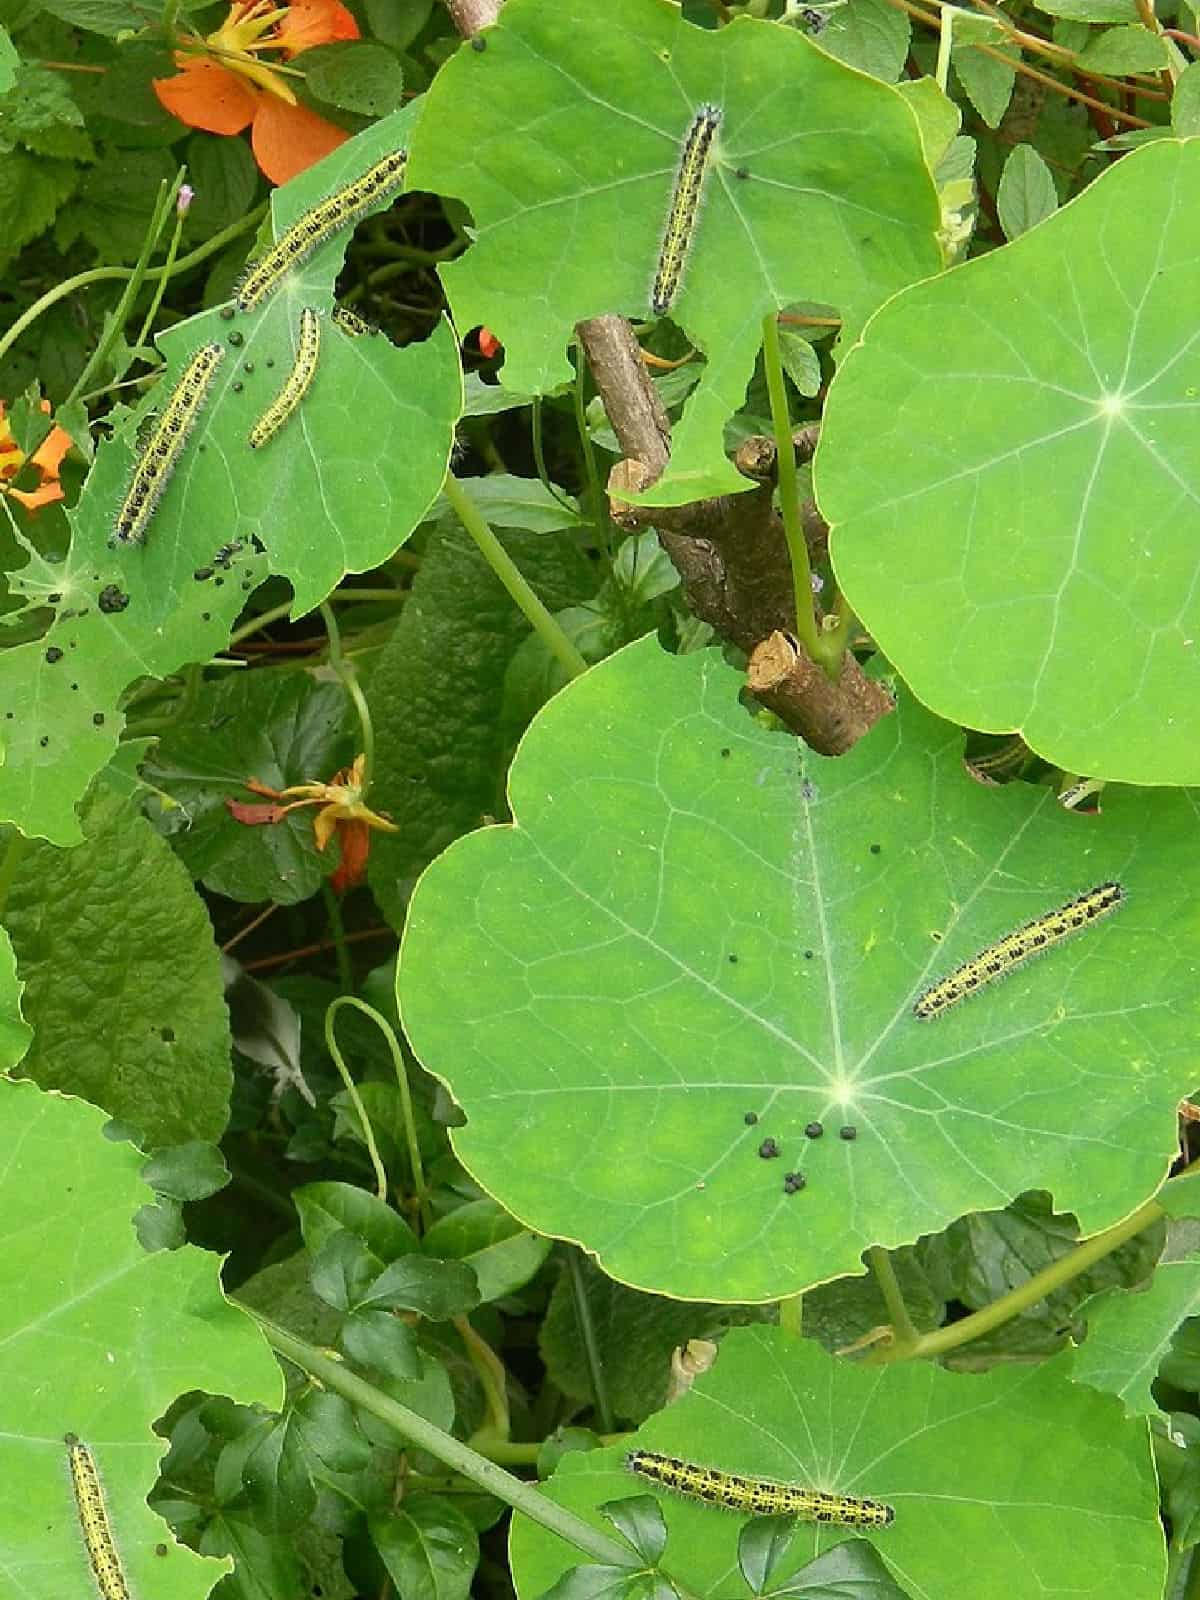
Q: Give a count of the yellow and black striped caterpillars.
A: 8